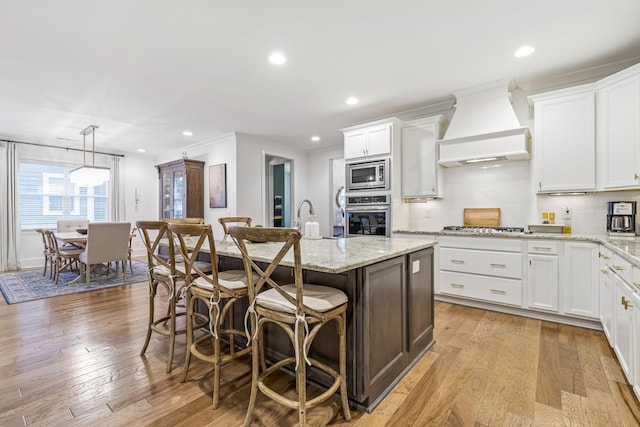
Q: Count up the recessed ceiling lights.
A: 6